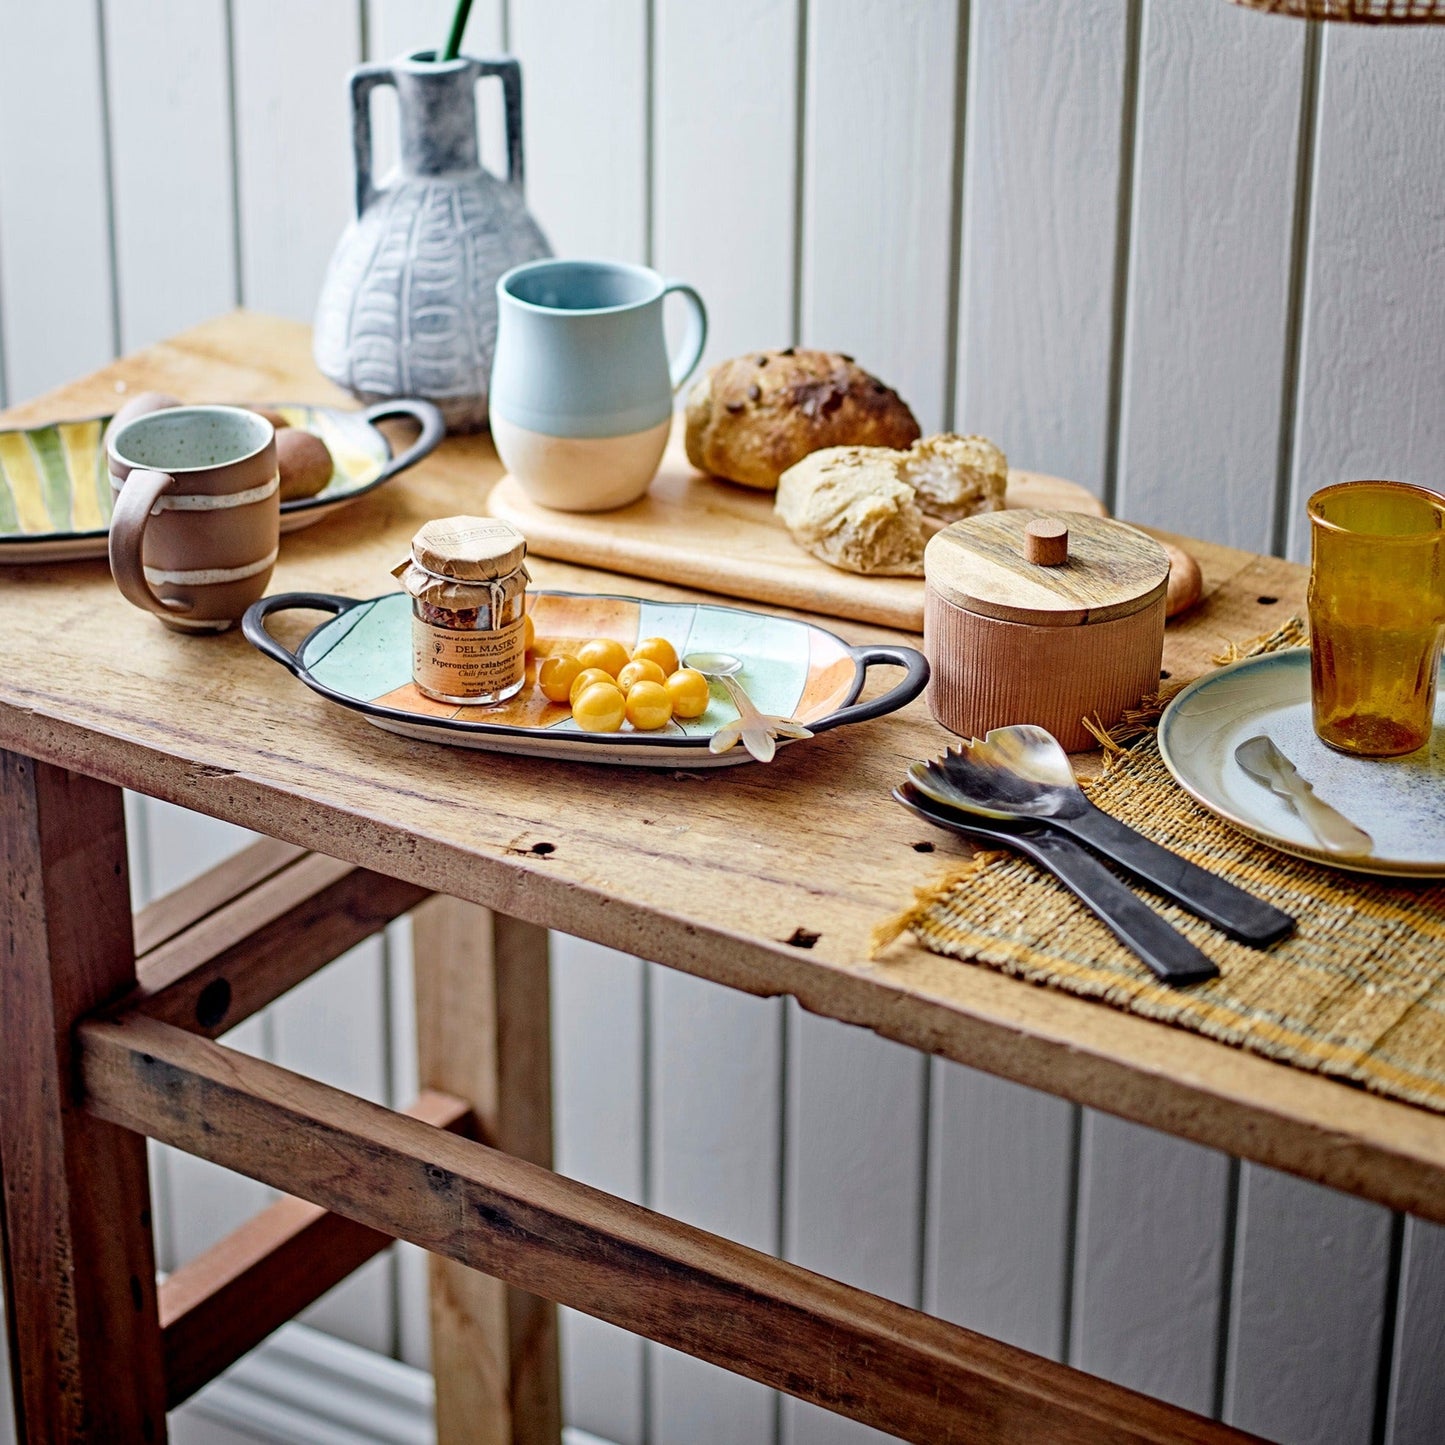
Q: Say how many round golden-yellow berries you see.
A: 9